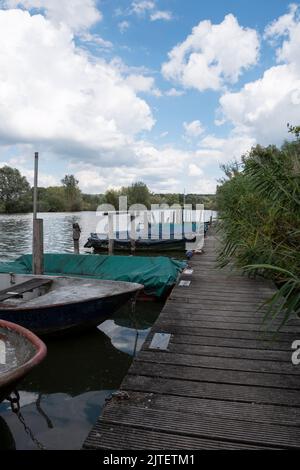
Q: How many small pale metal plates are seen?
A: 3